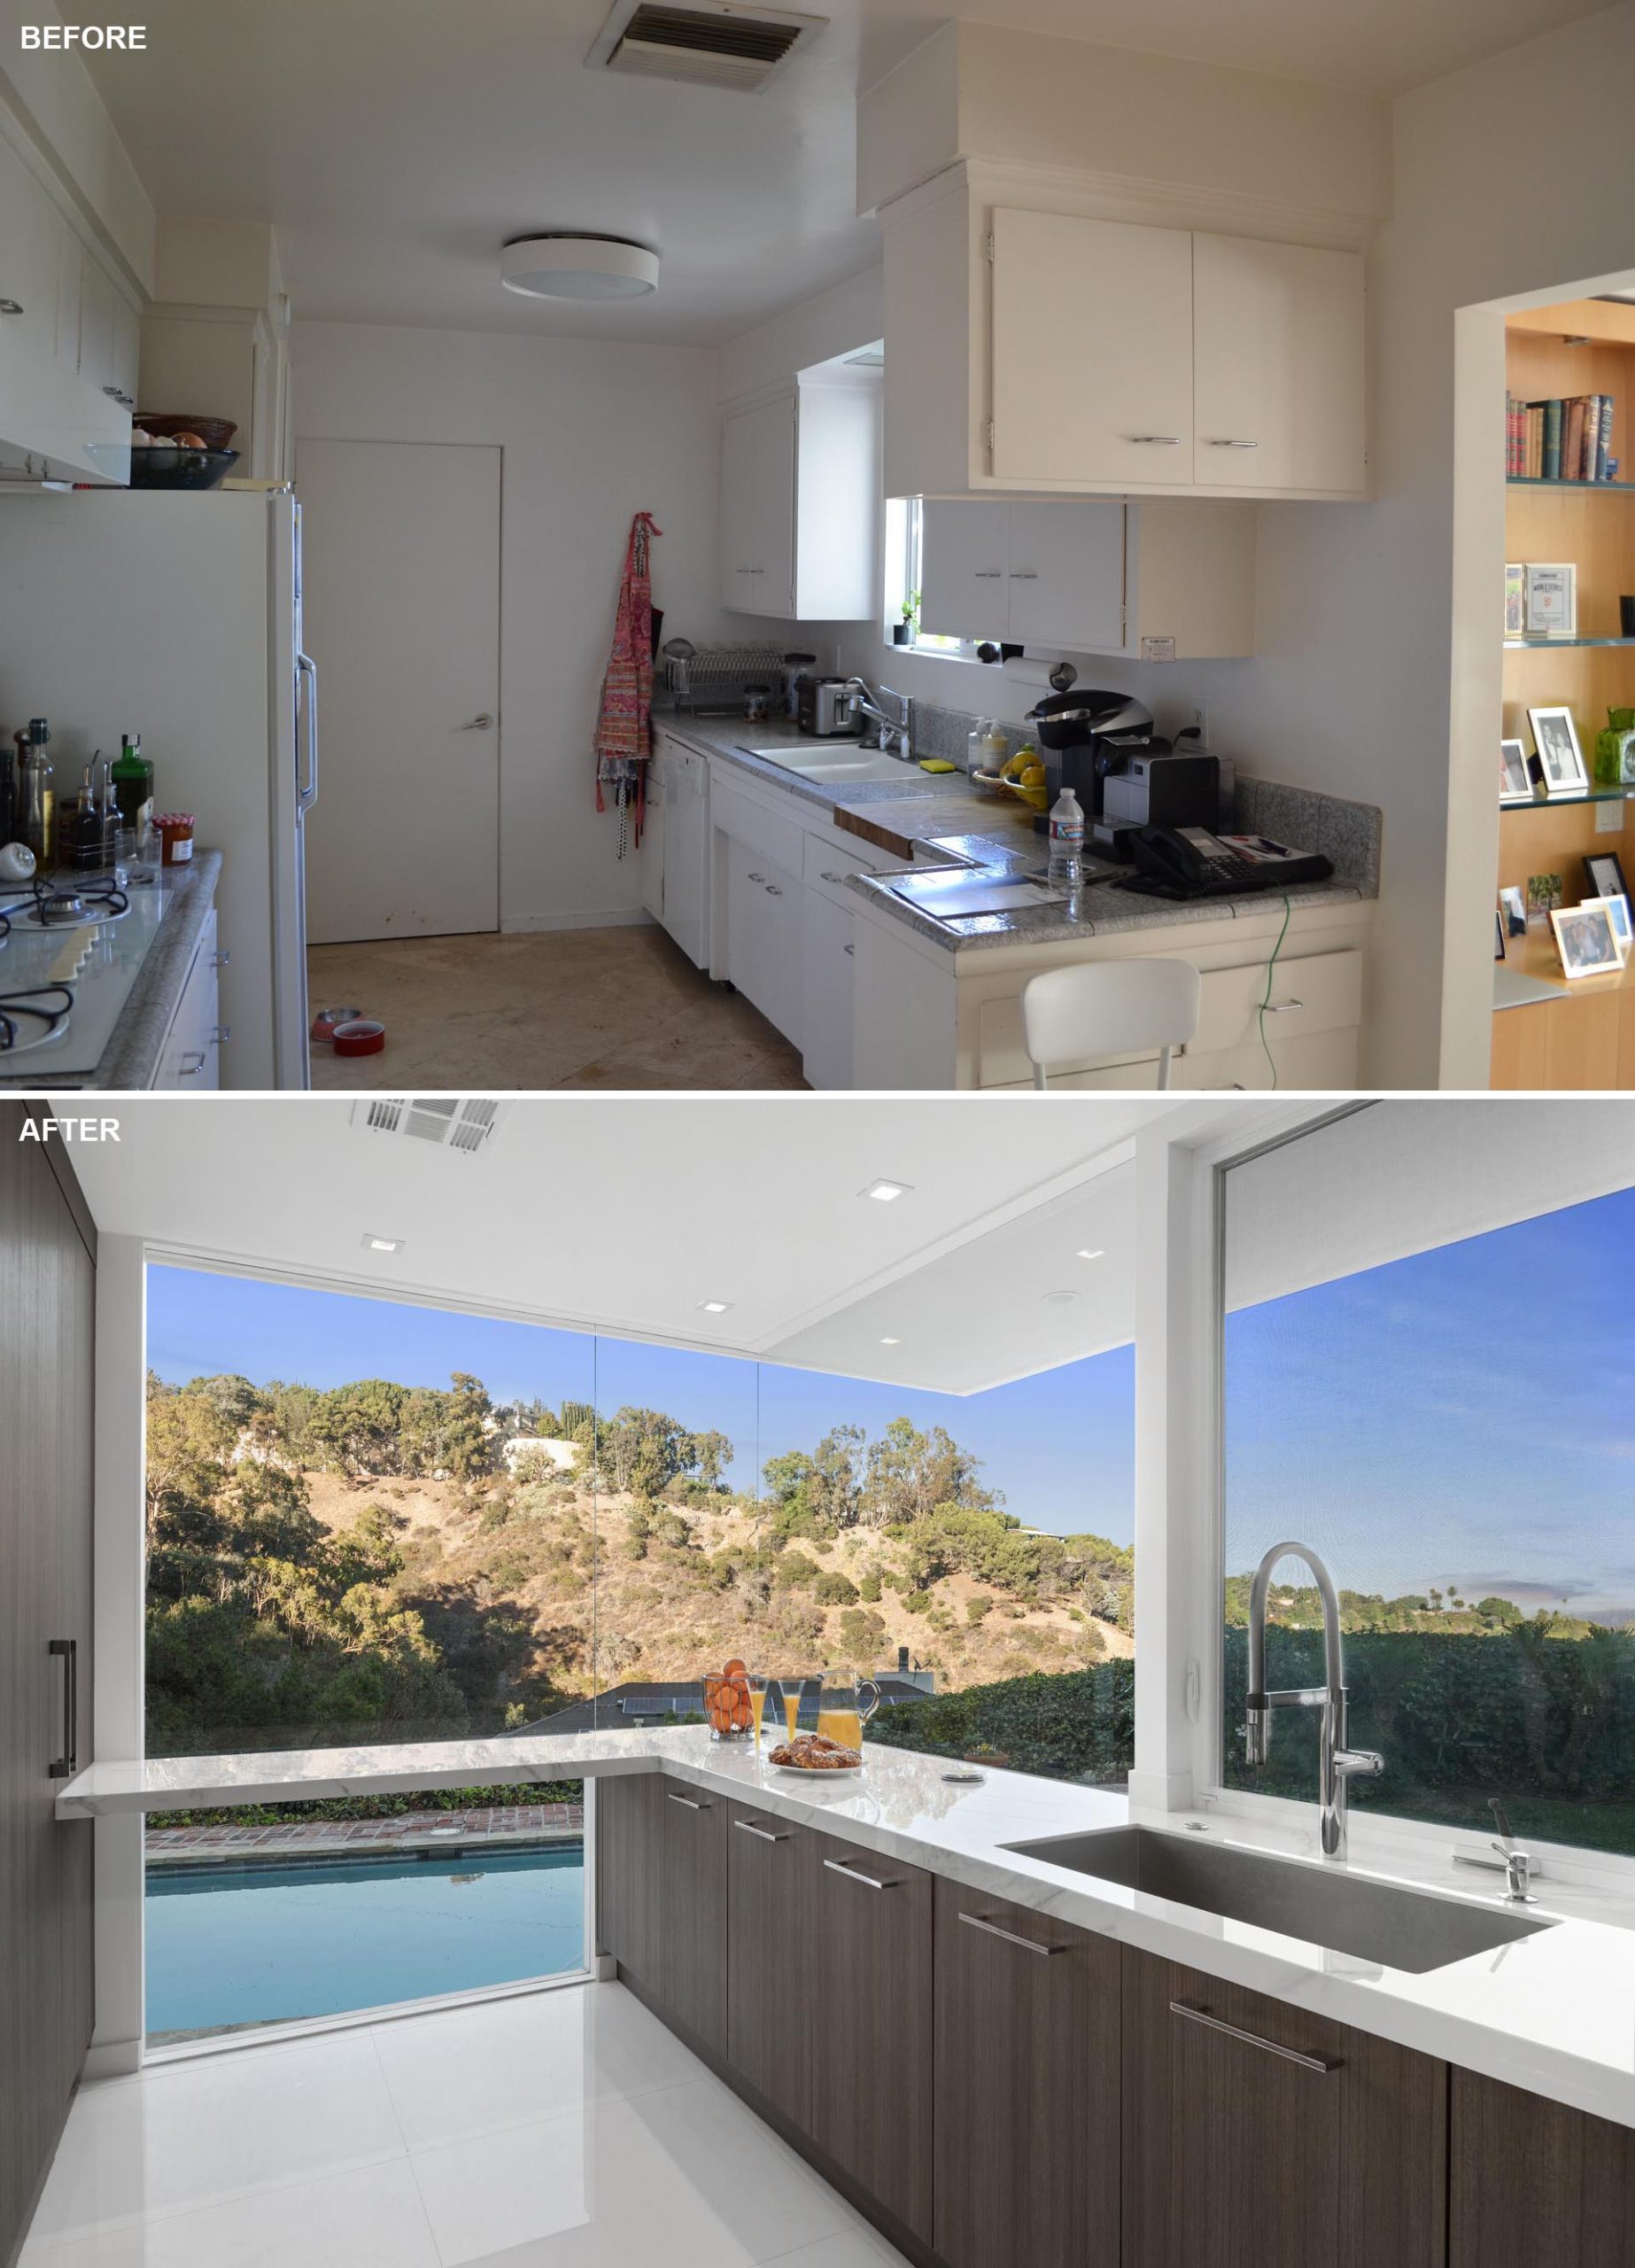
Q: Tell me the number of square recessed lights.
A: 5